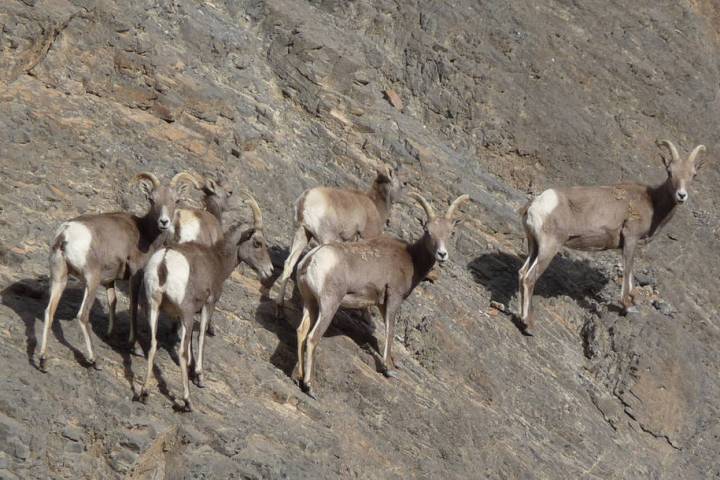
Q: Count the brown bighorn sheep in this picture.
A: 6